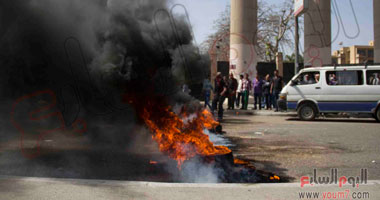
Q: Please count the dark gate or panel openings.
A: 3